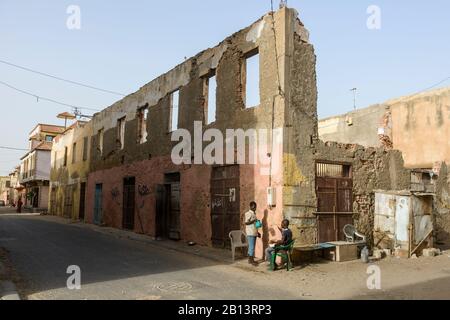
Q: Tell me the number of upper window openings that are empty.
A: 6